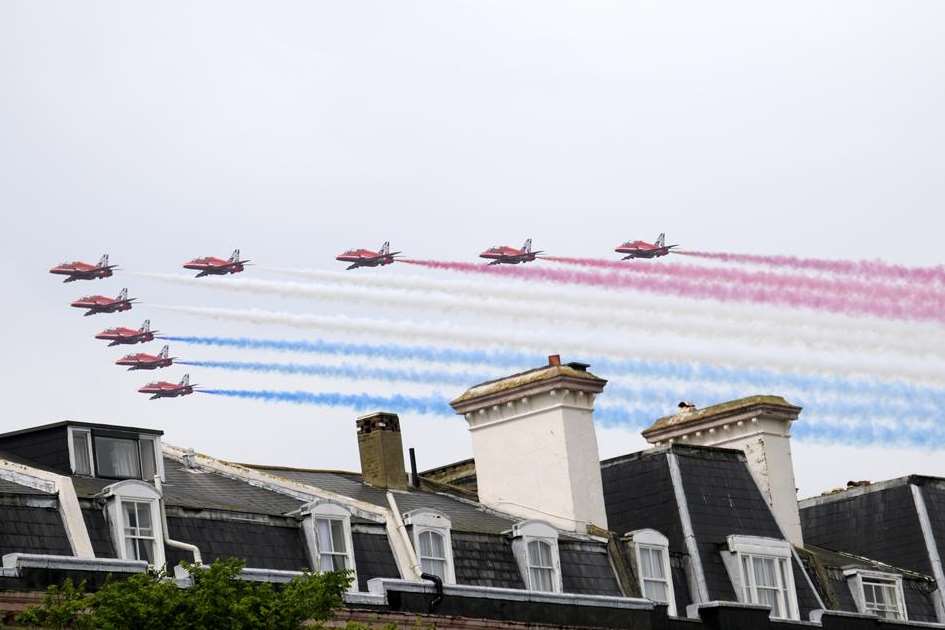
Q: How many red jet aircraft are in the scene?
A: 9